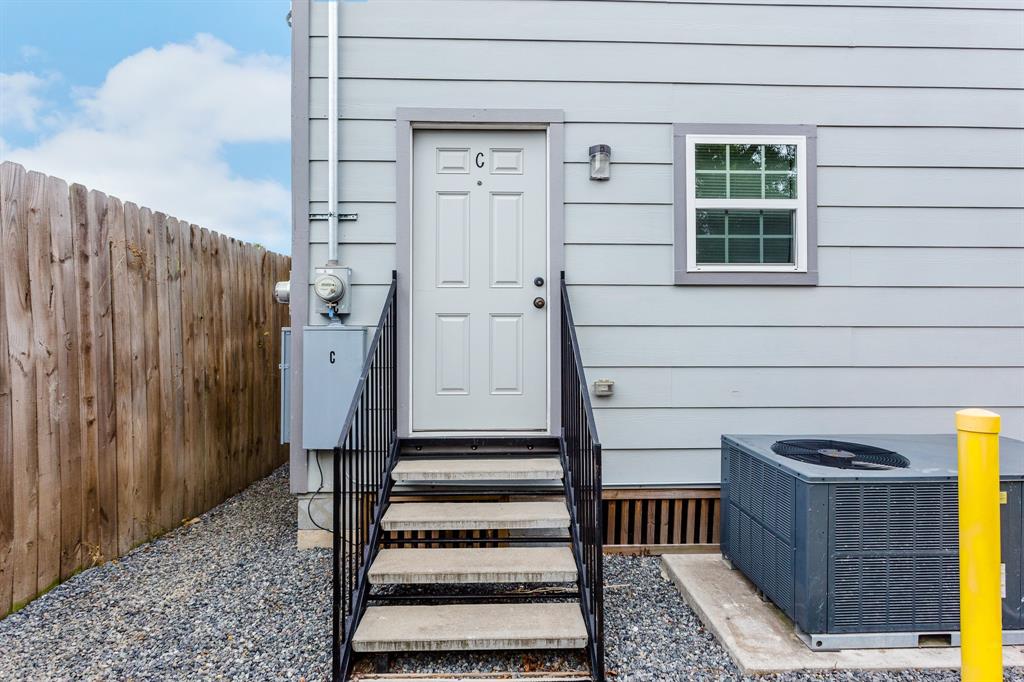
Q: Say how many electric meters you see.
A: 2